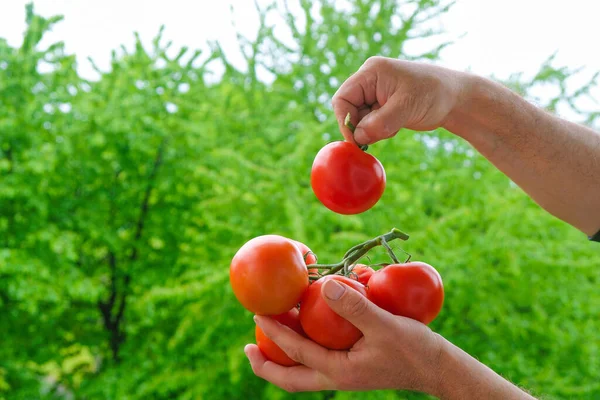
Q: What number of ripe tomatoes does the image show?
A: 7